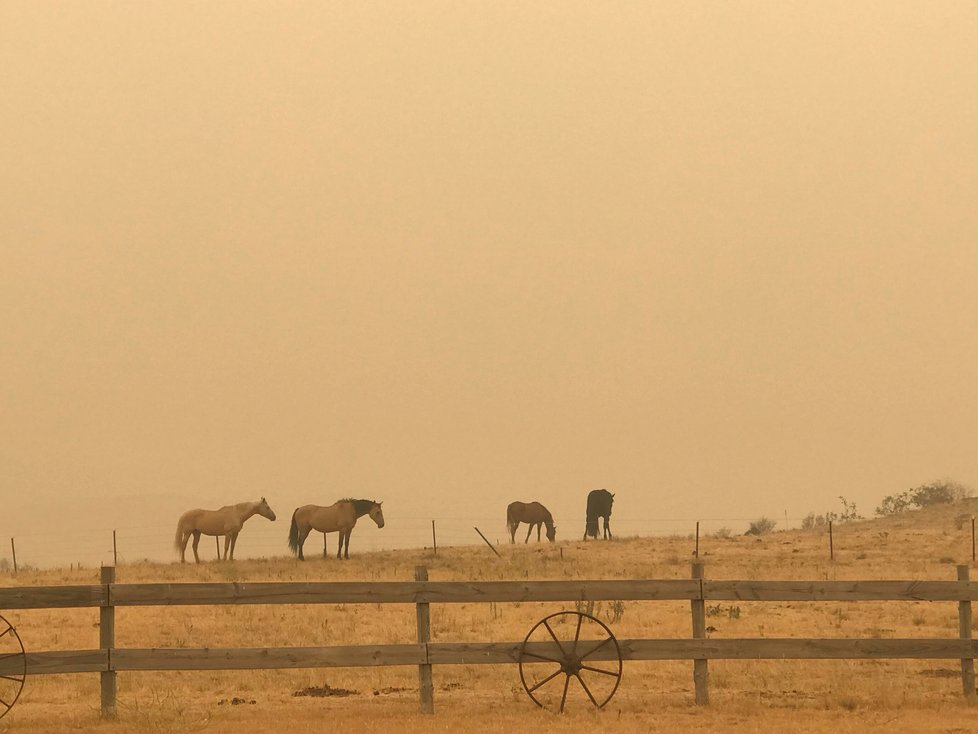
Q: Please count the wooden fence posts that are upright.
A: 4